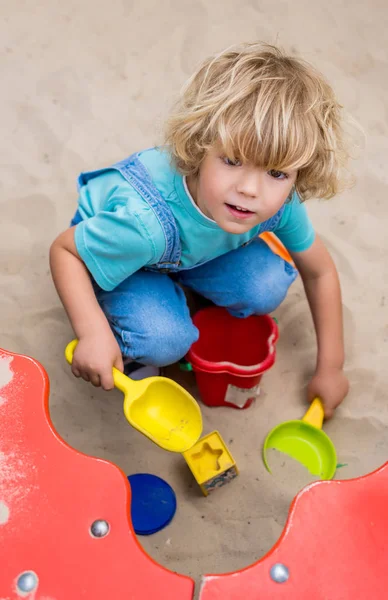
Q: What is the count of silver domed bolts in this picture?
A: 3